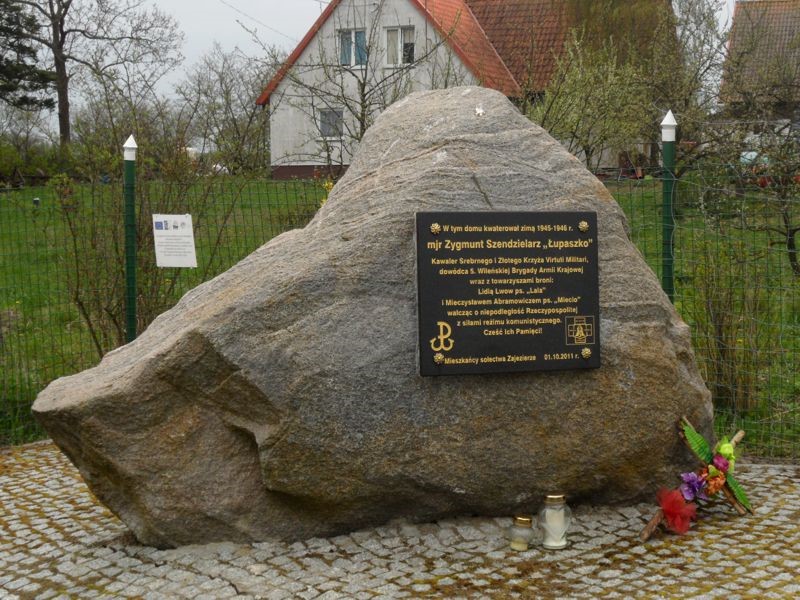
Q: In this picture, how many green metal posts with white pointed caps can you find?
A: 2